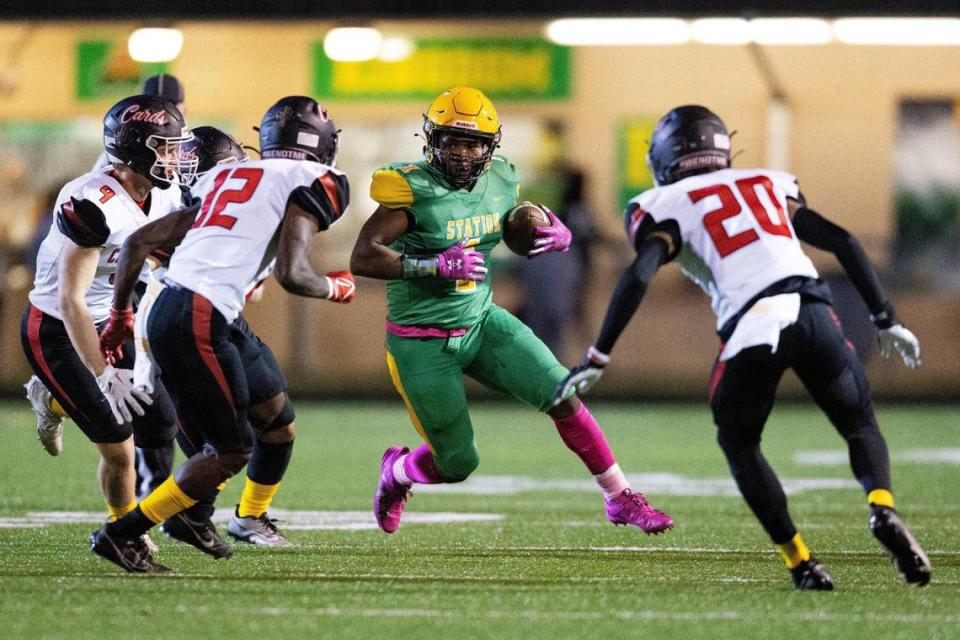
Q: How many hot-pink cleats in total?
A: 2